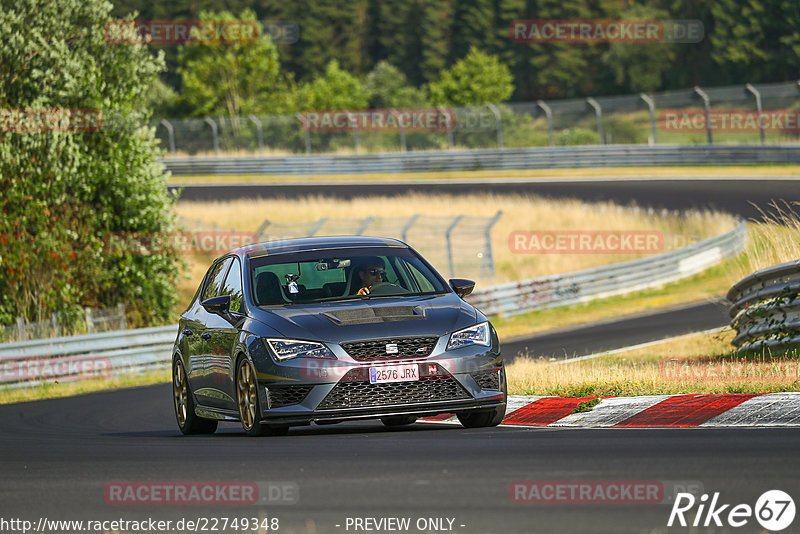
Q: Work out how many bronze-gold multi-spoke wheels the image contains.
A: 2